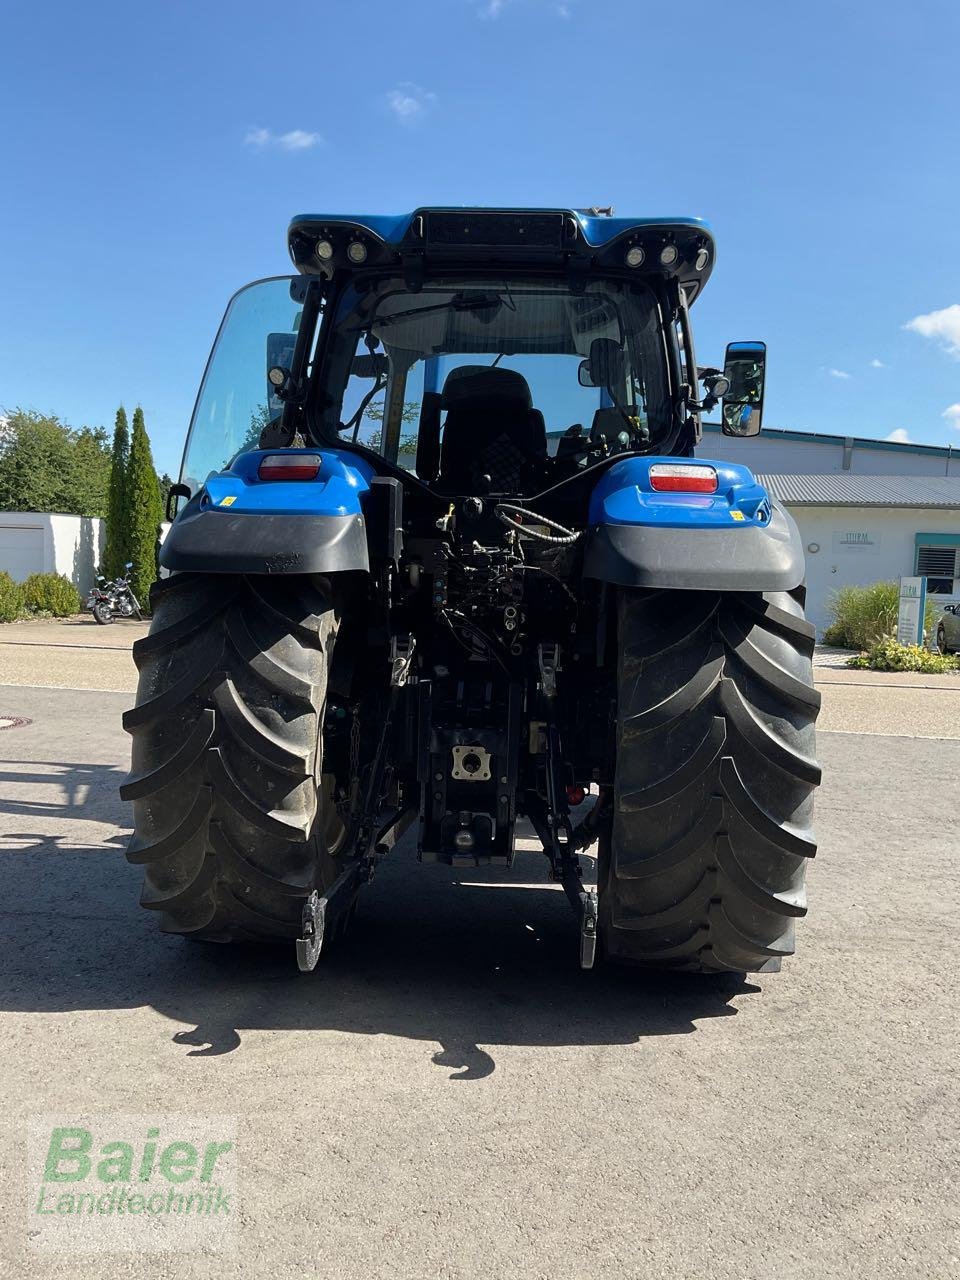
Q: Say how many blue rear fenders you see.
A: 2